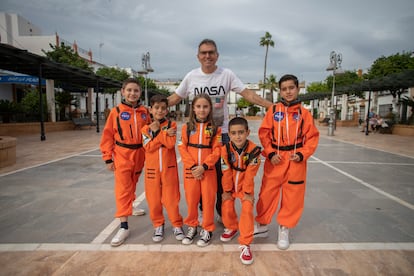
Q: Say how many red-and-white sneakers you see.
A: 2